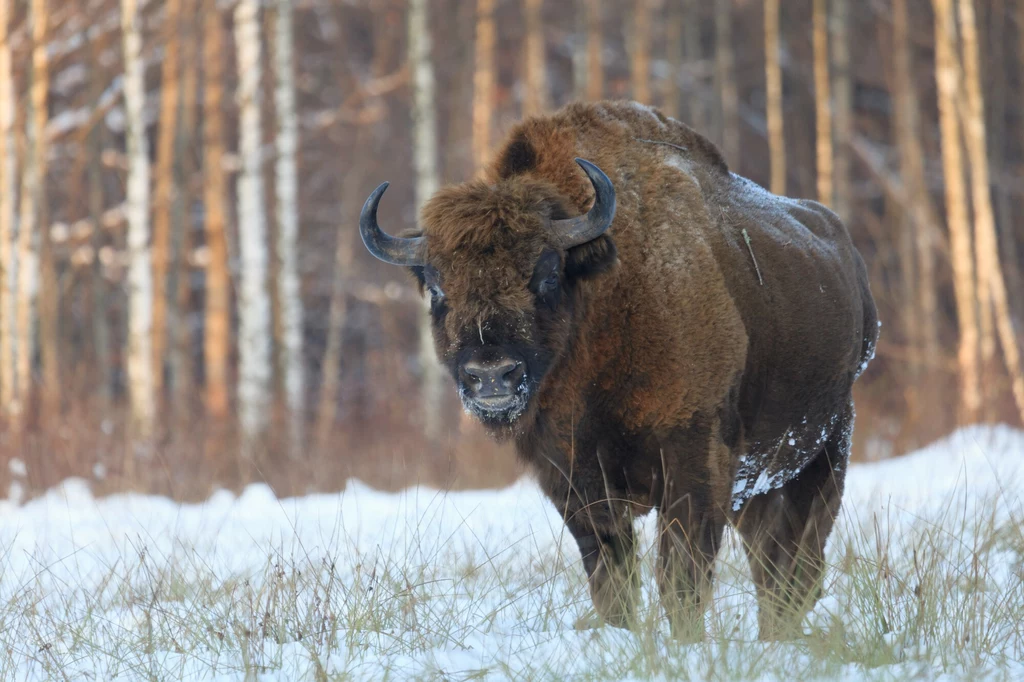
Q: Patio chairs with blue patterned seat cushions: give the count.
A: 0